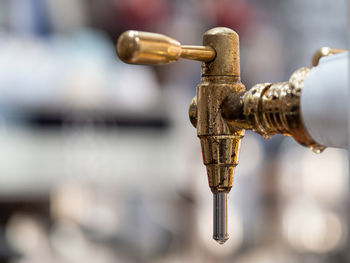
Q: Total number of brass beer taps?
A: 1